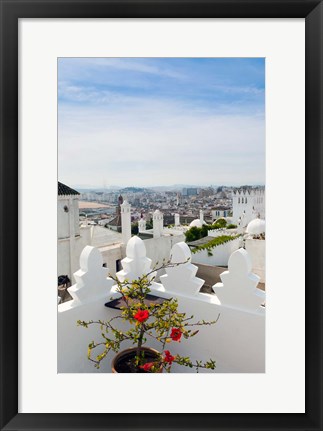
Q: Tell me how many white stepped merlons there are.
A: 4